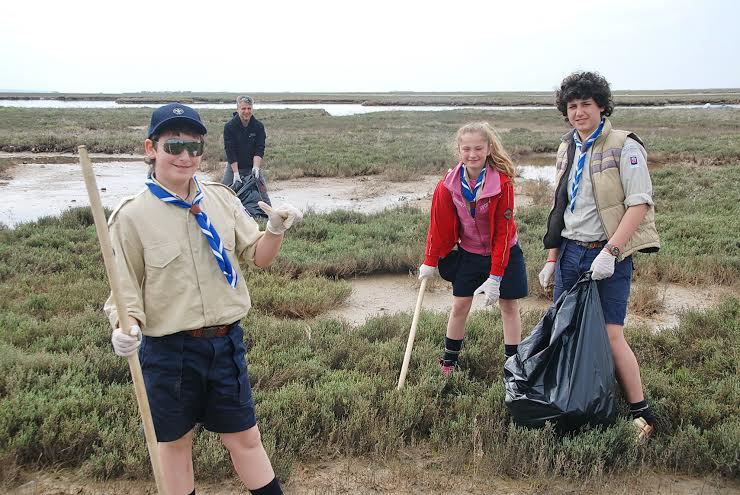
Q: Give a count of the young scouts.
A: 3